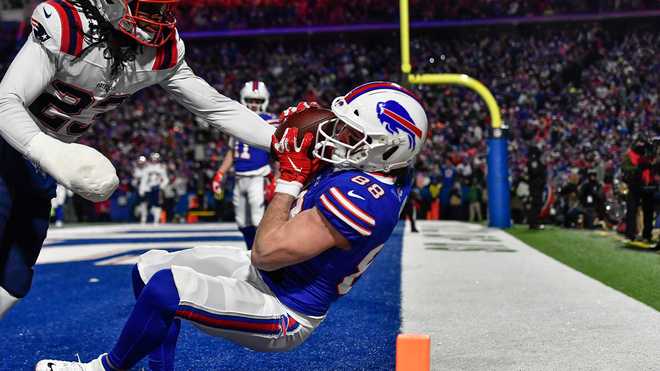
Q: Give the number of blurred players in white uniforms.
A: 2